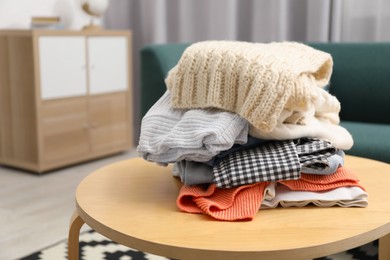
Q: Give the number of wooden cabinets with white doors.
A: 1